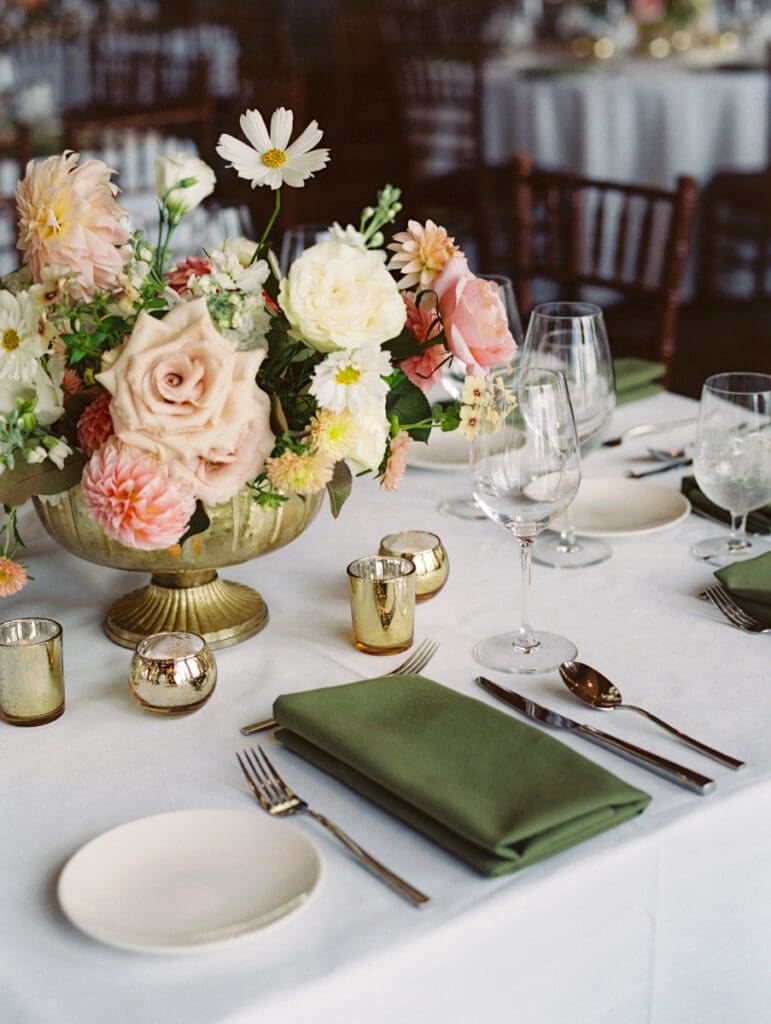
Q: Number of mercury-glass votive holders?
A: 4